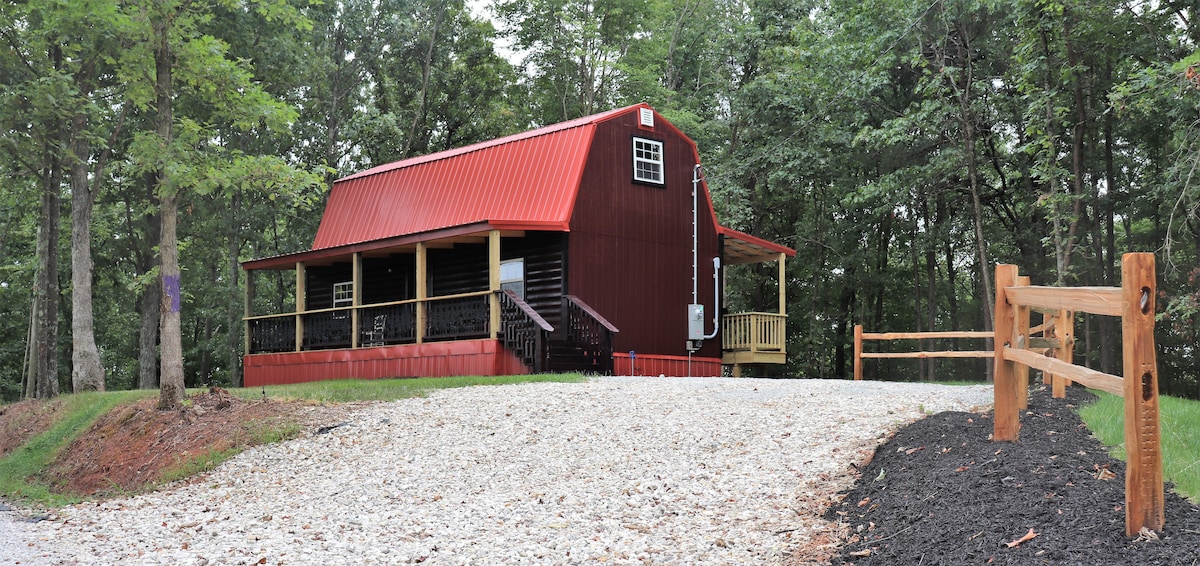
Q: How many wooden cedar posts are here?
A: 7